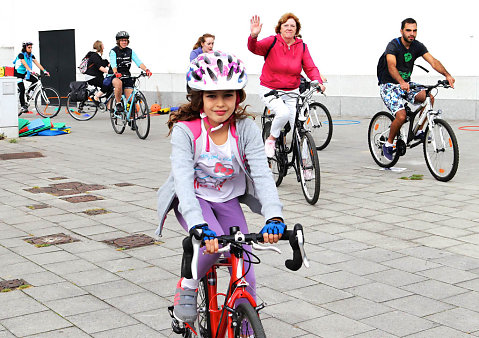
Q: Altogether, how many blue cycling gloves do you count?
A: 2